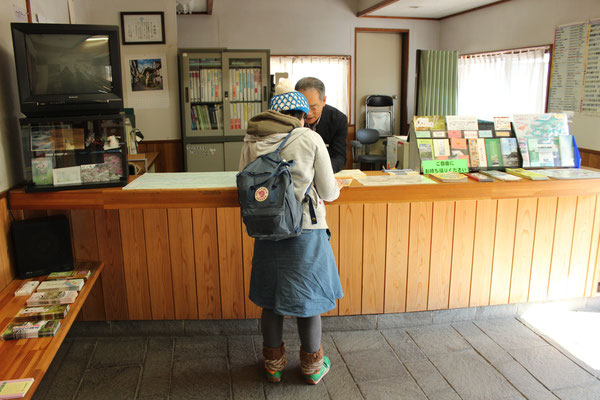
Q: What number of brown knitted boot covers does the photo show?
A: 2